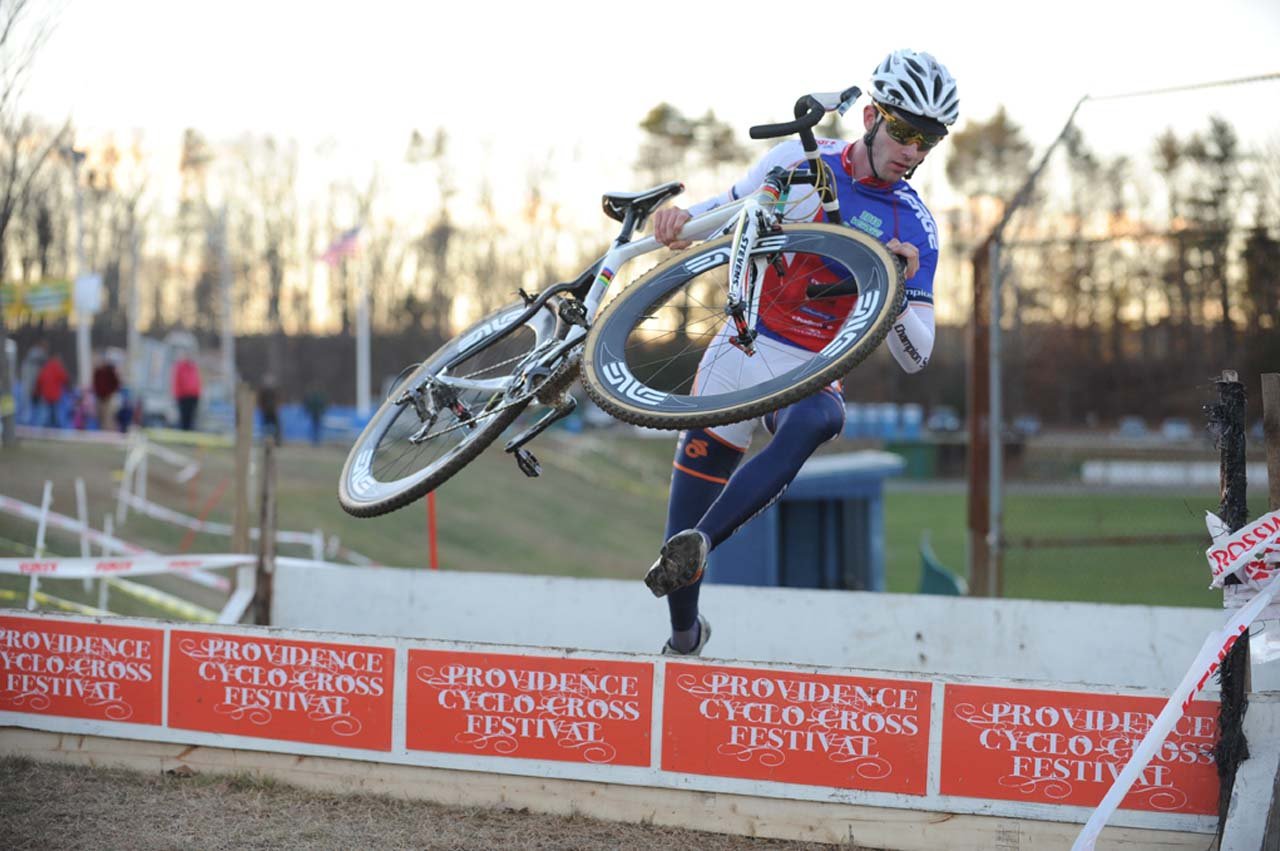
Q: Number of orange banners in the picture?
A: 5